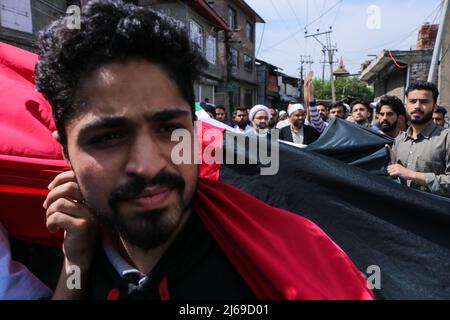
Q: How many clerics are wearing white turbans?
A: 2